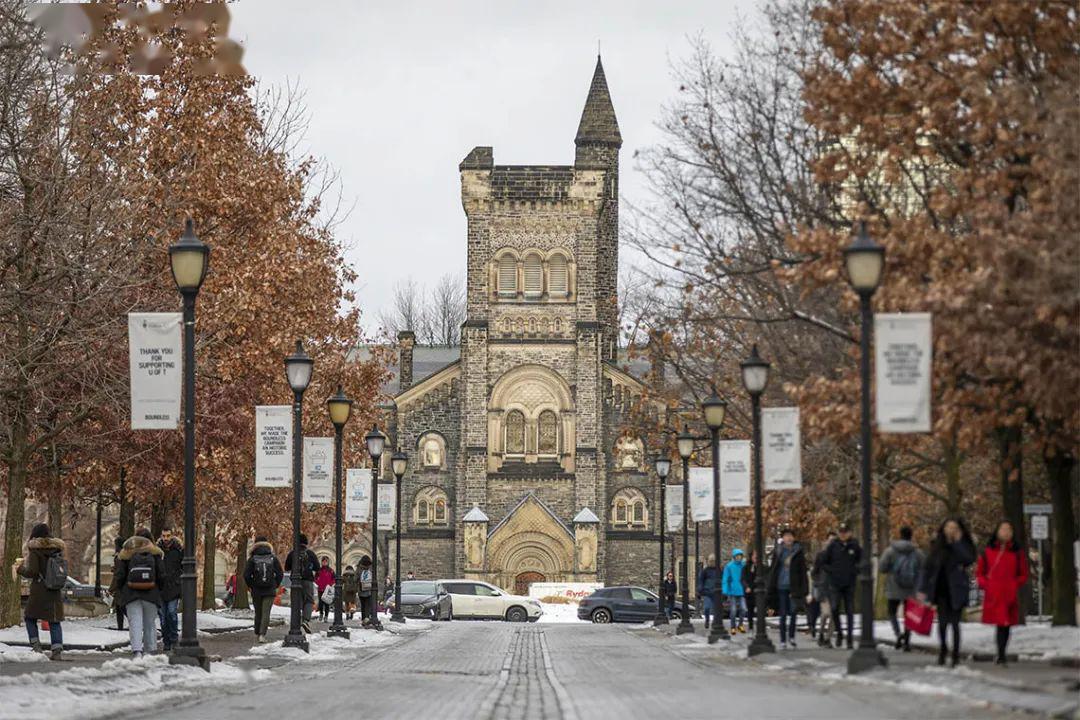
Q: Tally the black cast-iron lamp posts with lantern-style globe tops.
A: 10